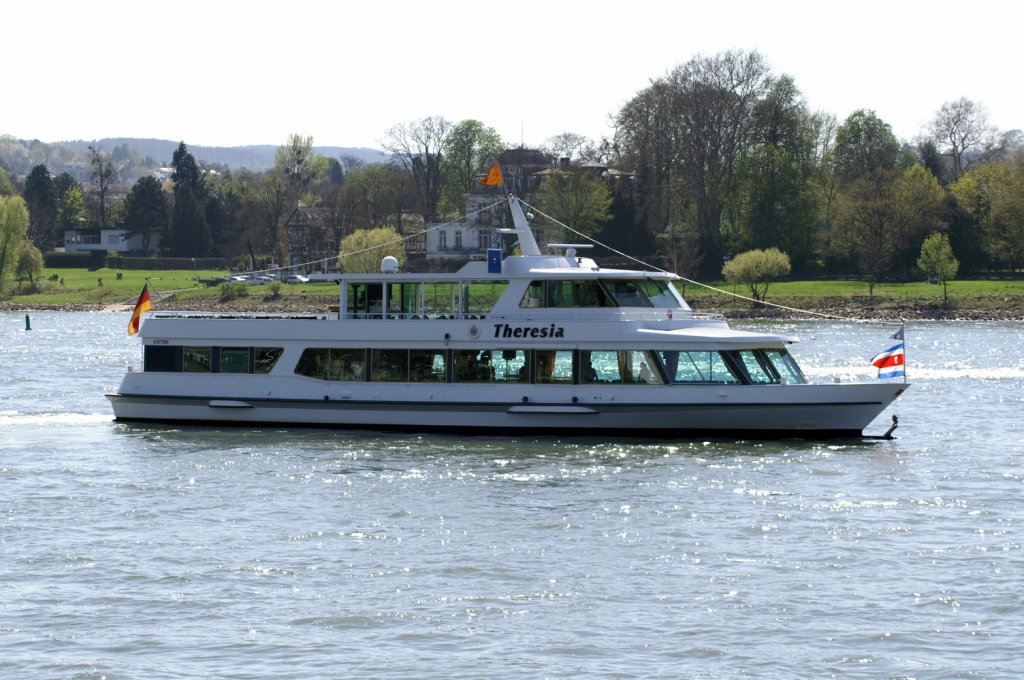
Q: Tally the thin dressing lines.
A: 2